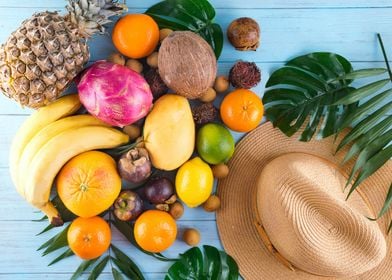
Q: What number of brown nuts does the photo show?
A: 11